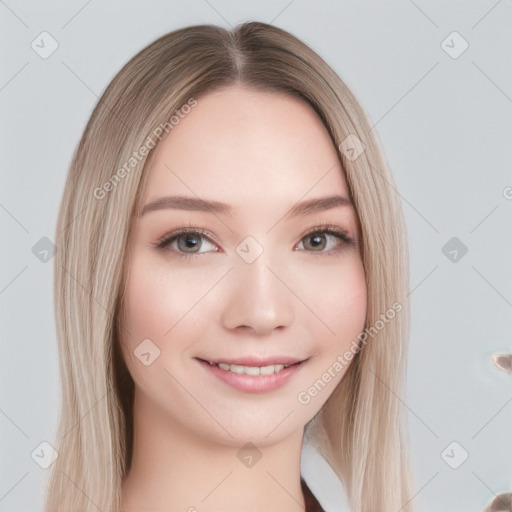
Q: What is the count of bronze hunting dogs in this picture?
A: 0